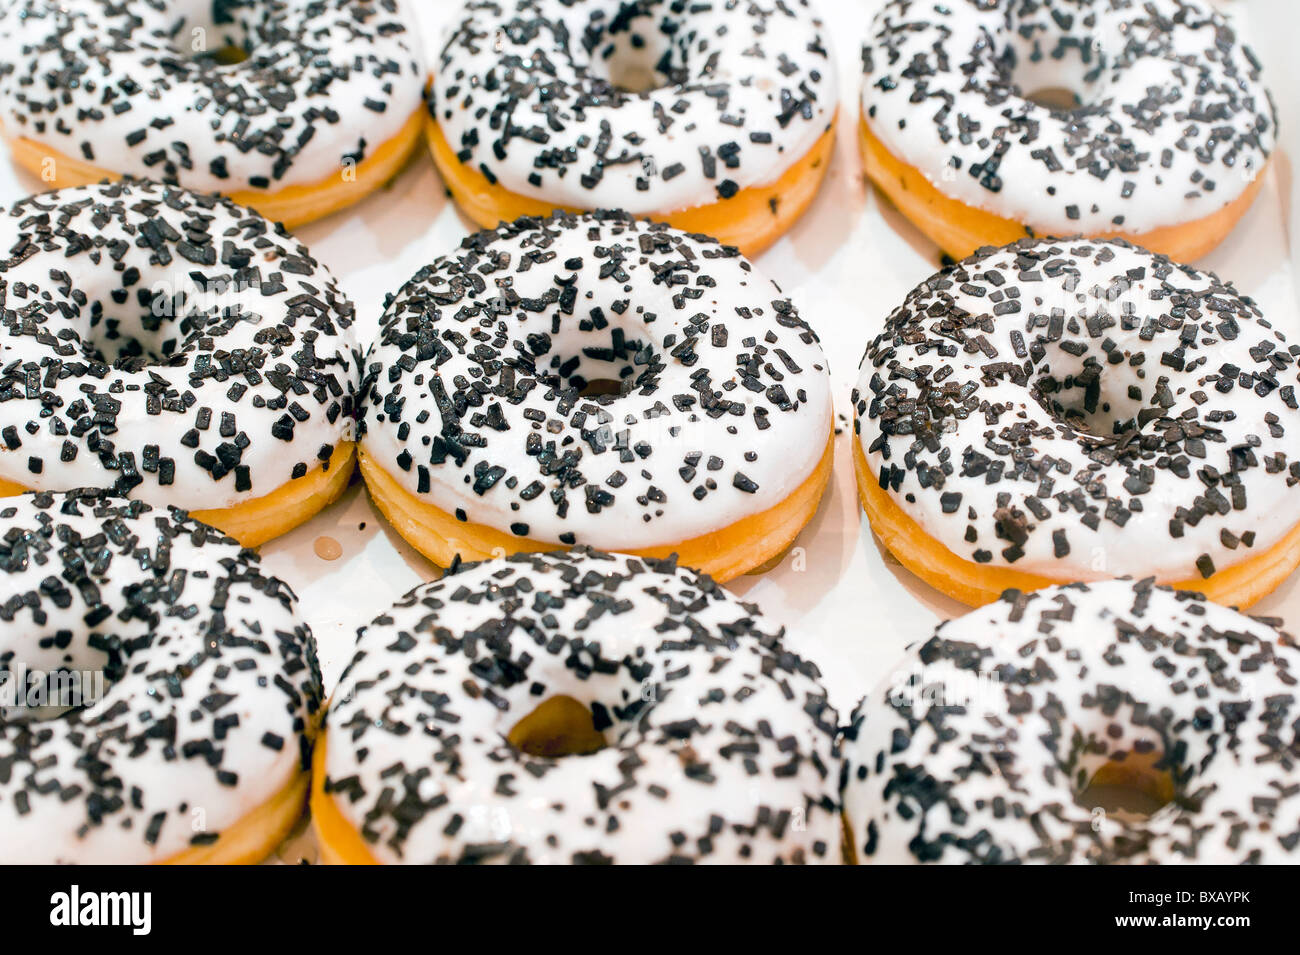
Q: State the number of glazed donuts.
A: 9